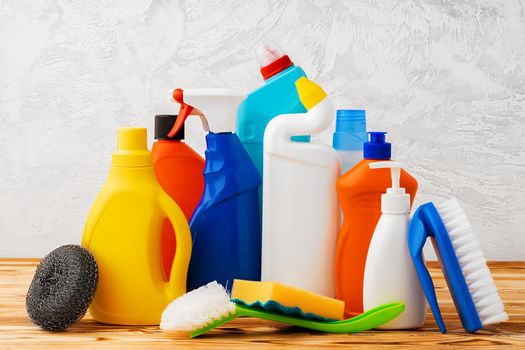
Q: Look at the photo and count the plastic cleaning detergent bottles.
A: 8